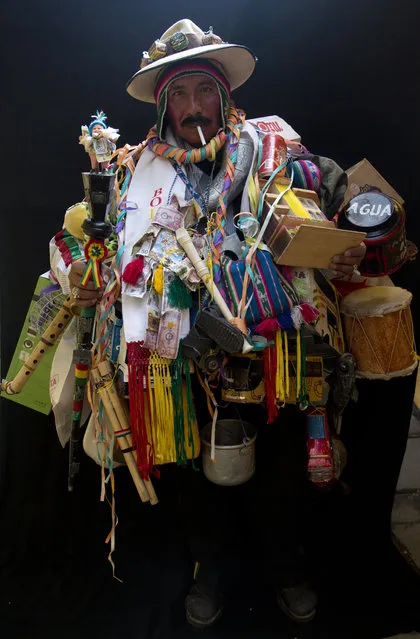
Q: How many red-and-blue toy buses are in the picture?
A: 1